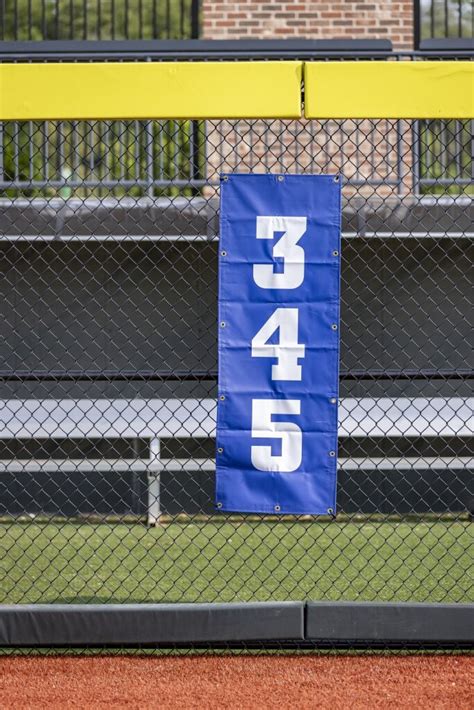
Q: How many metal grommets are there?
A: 14